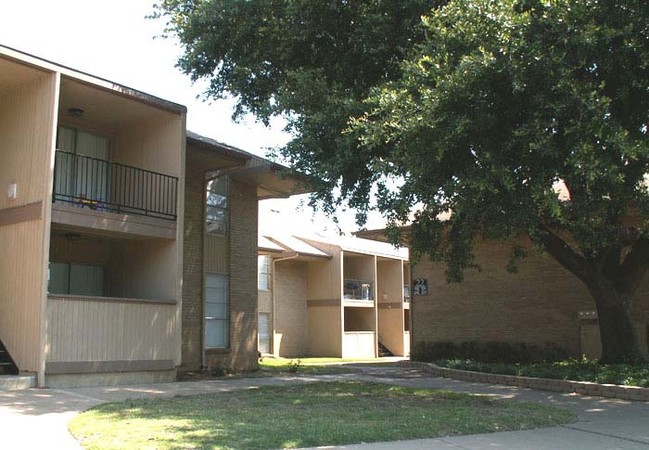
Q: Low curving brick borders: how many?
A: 1